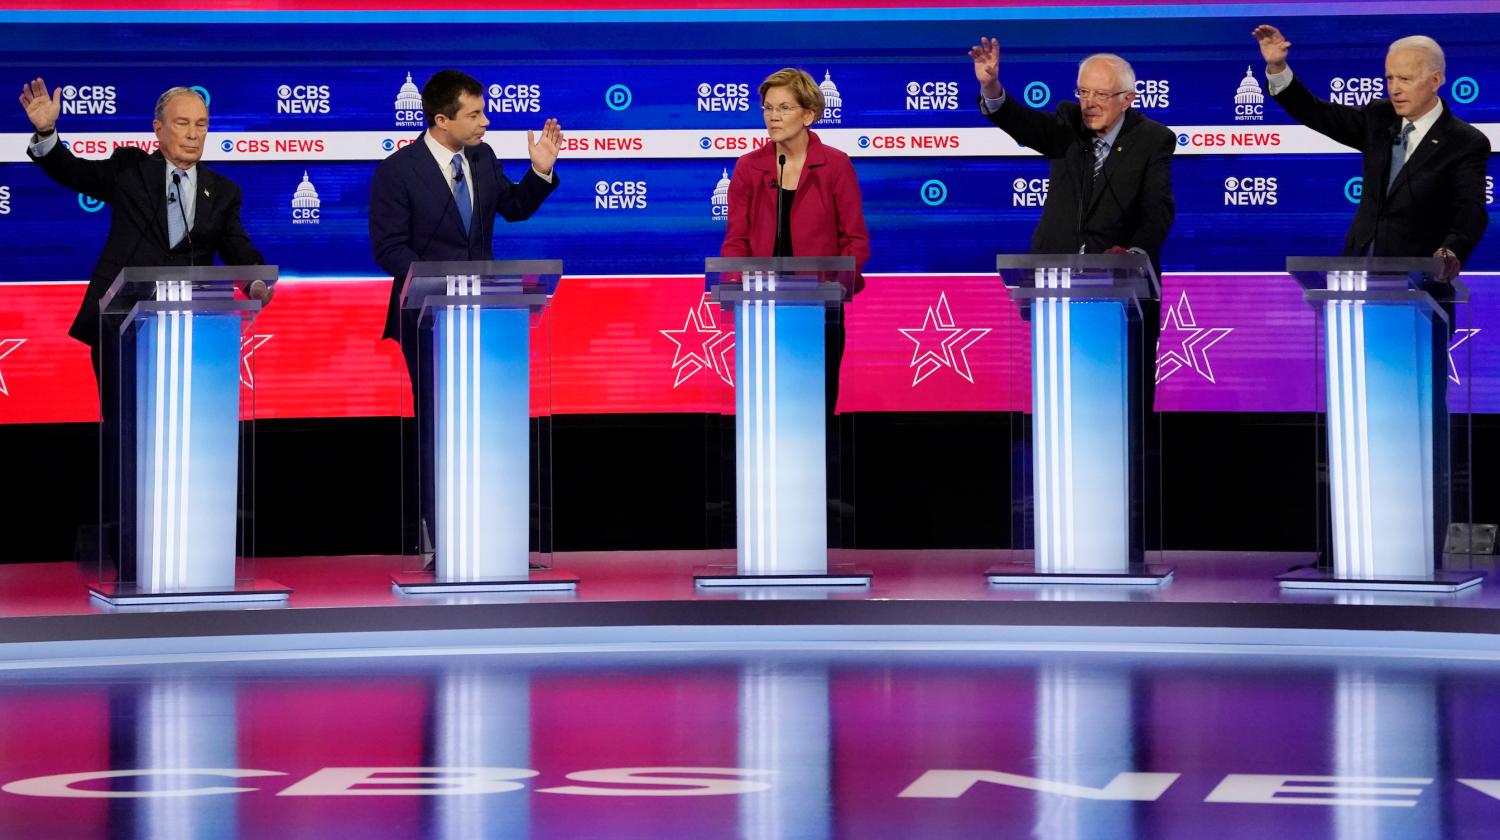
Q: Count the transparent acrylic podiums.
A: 5